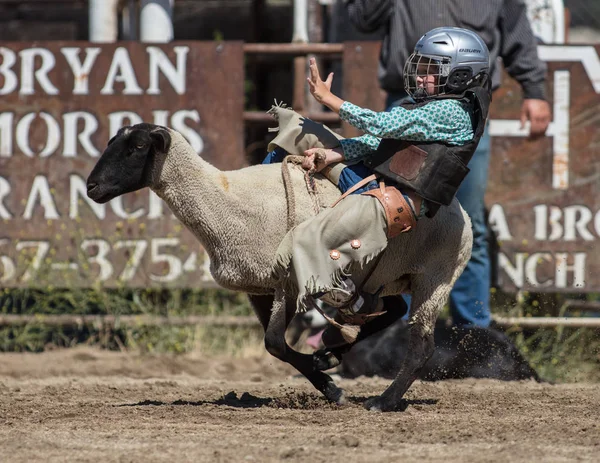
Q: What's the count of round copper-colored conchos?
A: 2